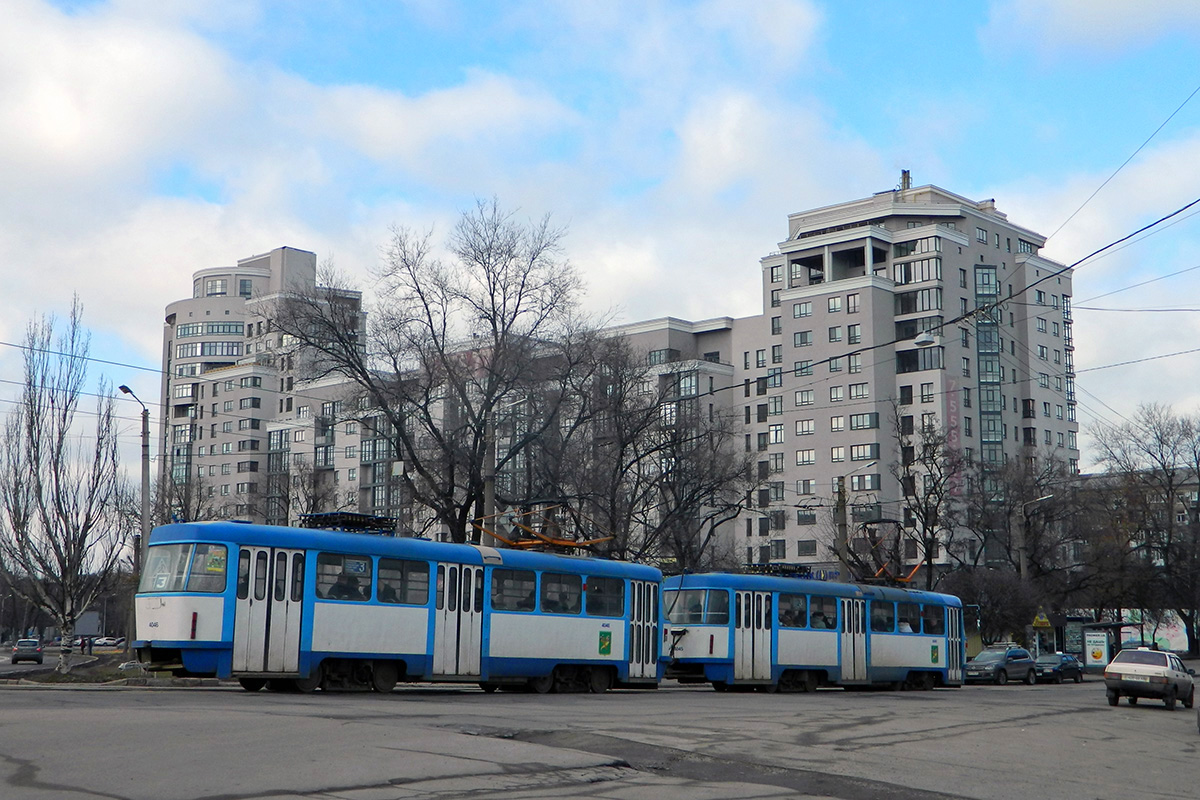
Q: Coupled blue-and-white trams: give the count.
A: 2